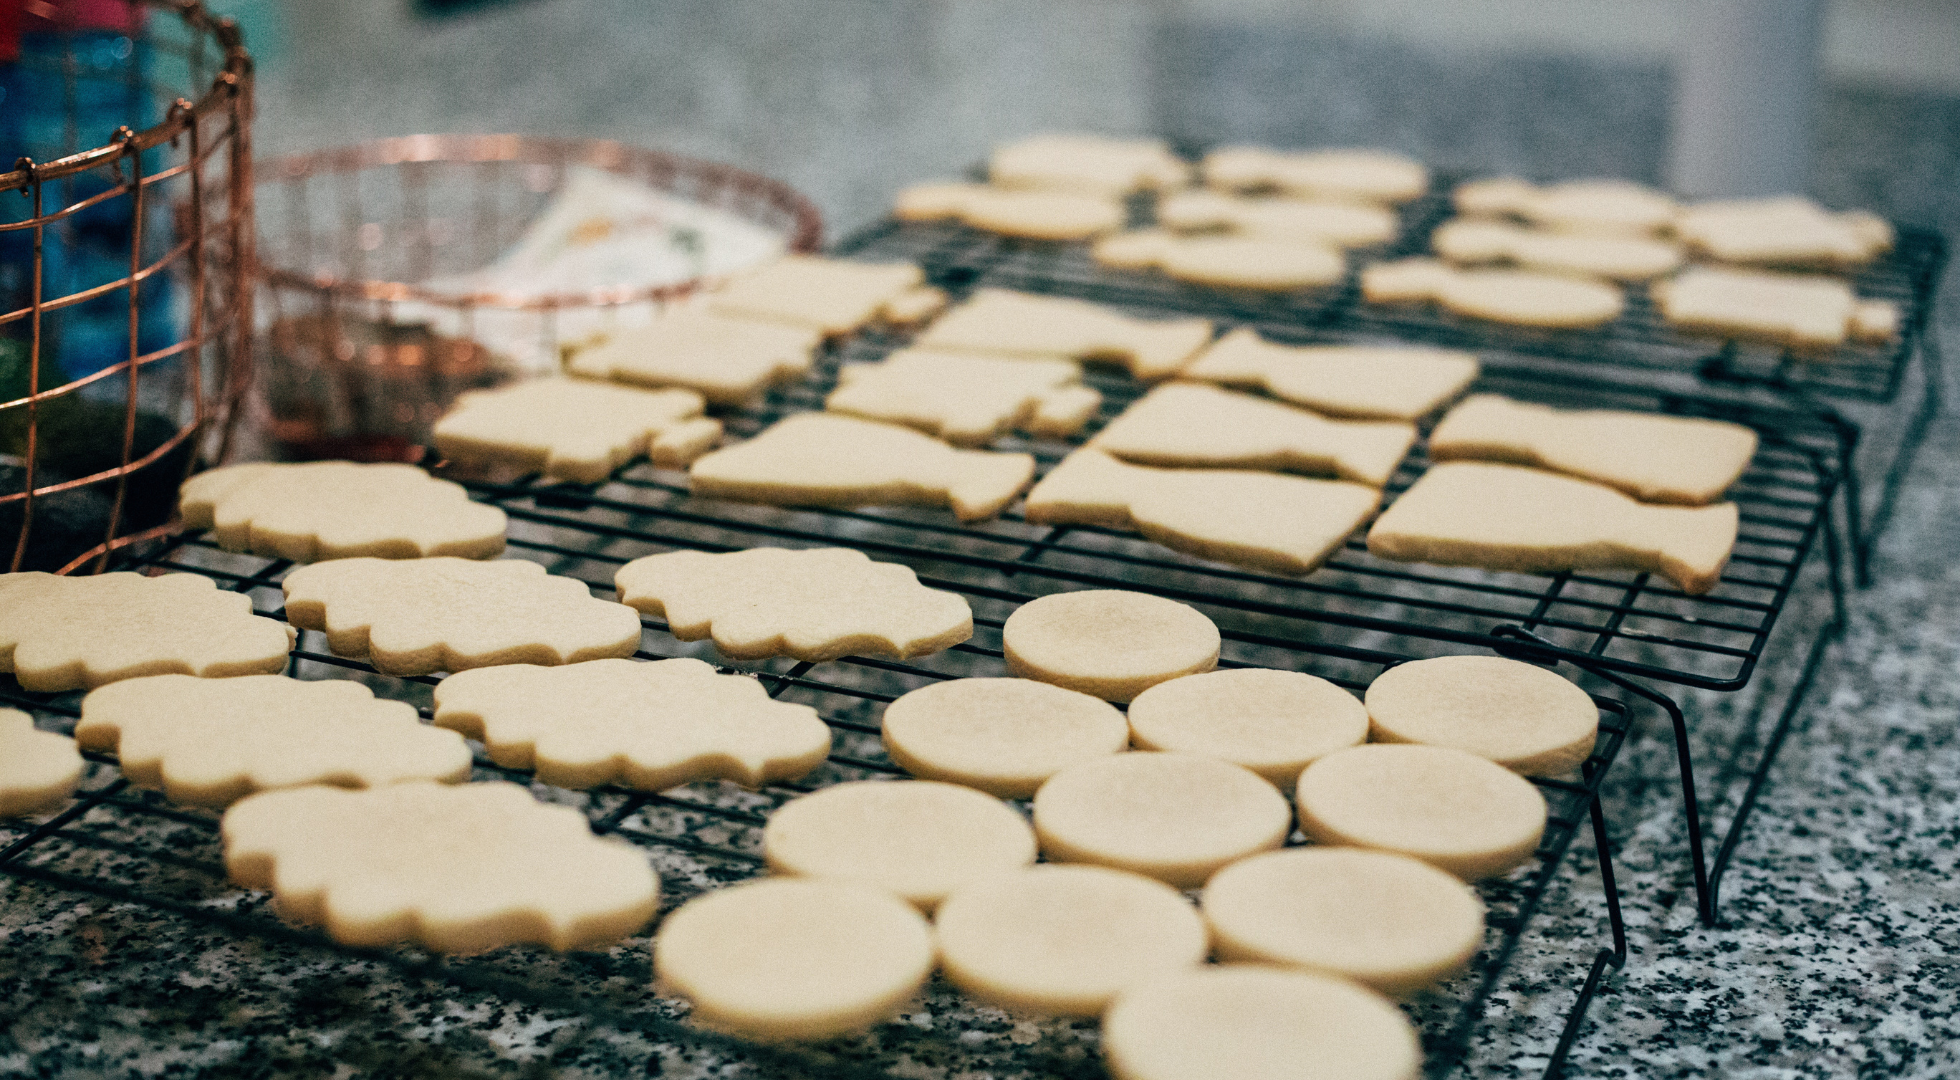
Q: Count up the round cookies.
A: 11